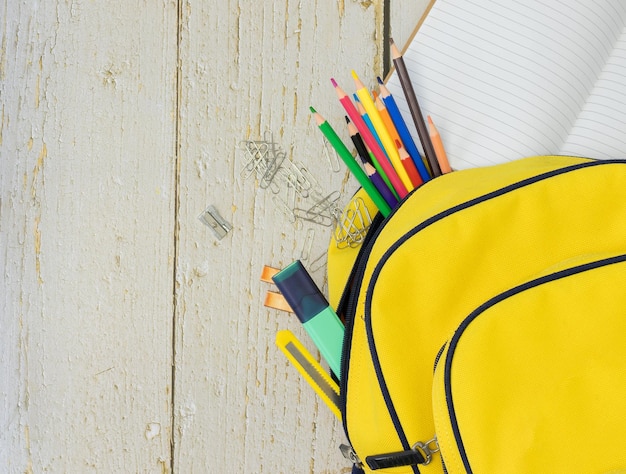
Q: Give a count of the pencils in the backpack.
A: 12